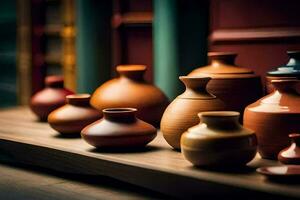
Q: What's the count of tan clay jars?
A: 2